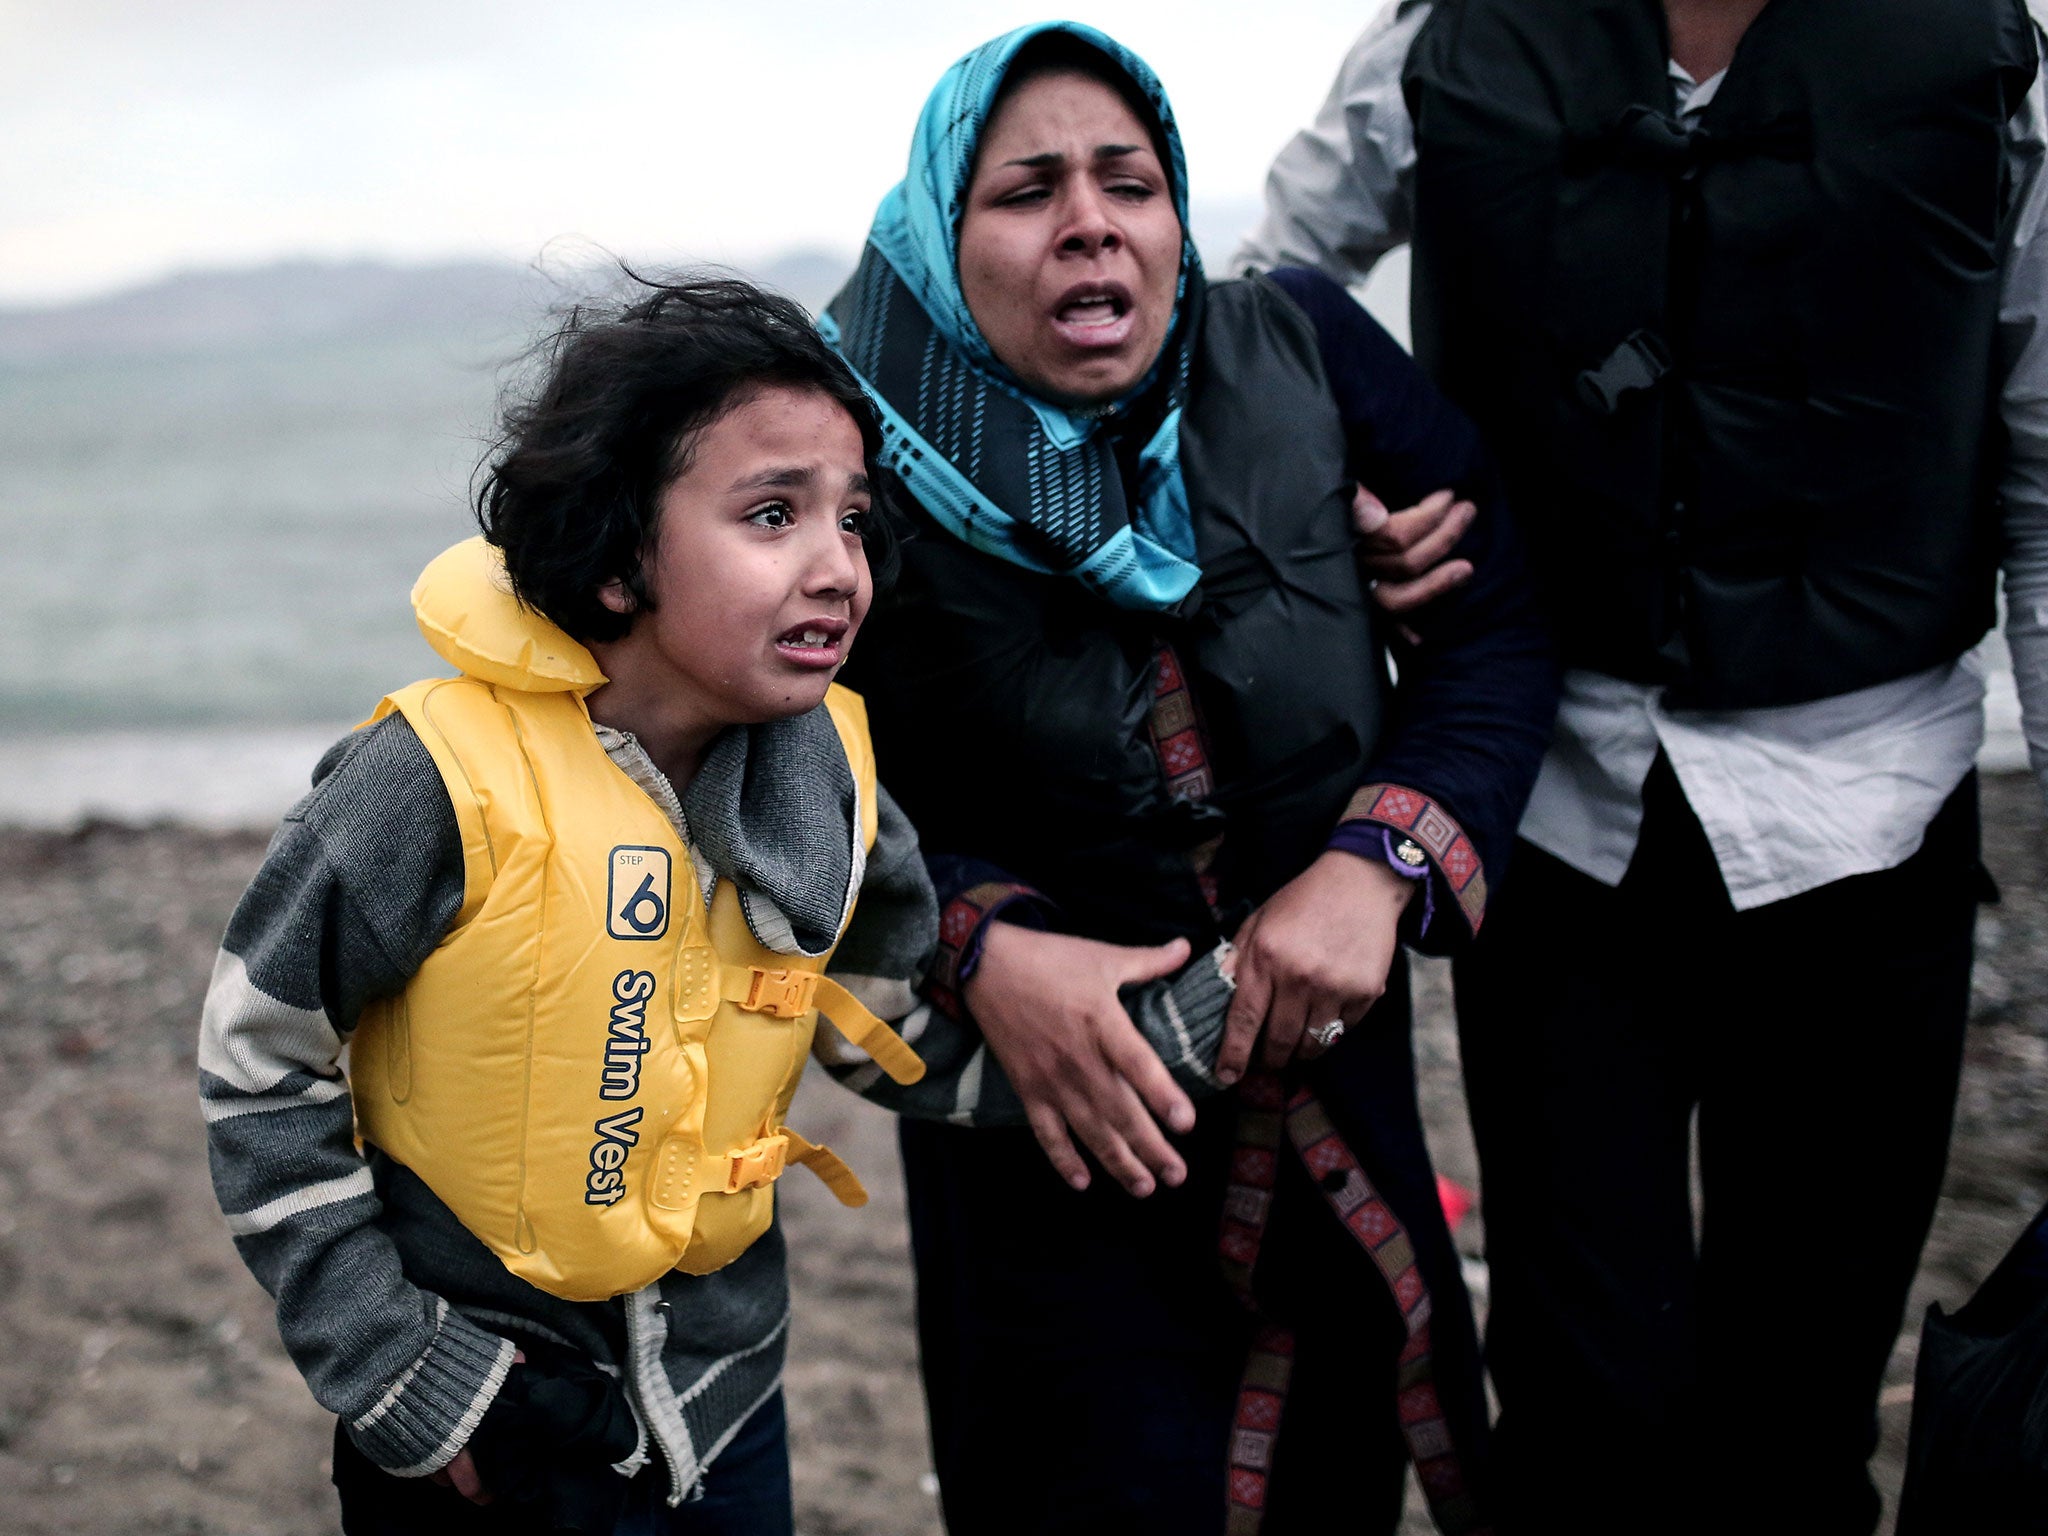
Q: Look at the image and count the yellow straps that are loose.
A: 2